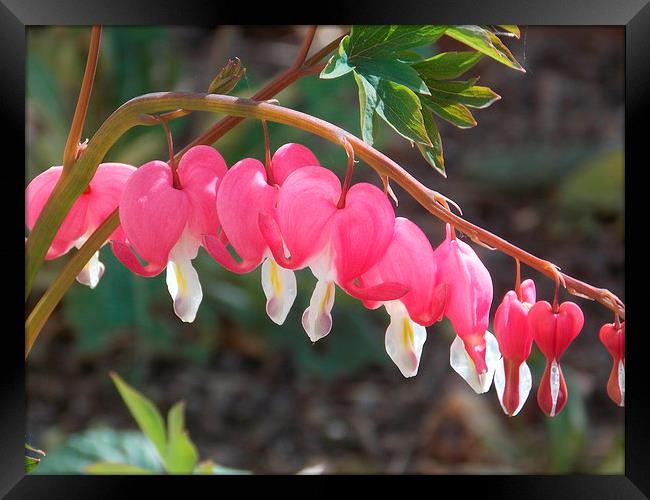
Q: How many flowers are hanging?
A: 9